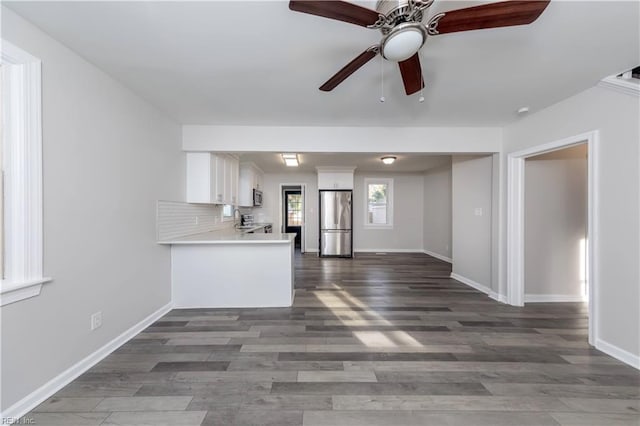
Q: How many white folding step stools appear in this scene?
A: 0